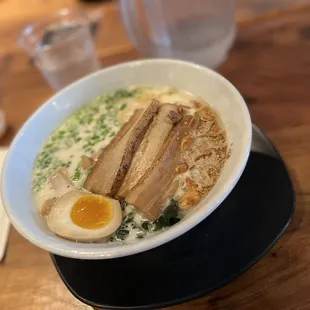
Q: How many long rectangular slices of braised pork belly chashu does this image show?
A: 3